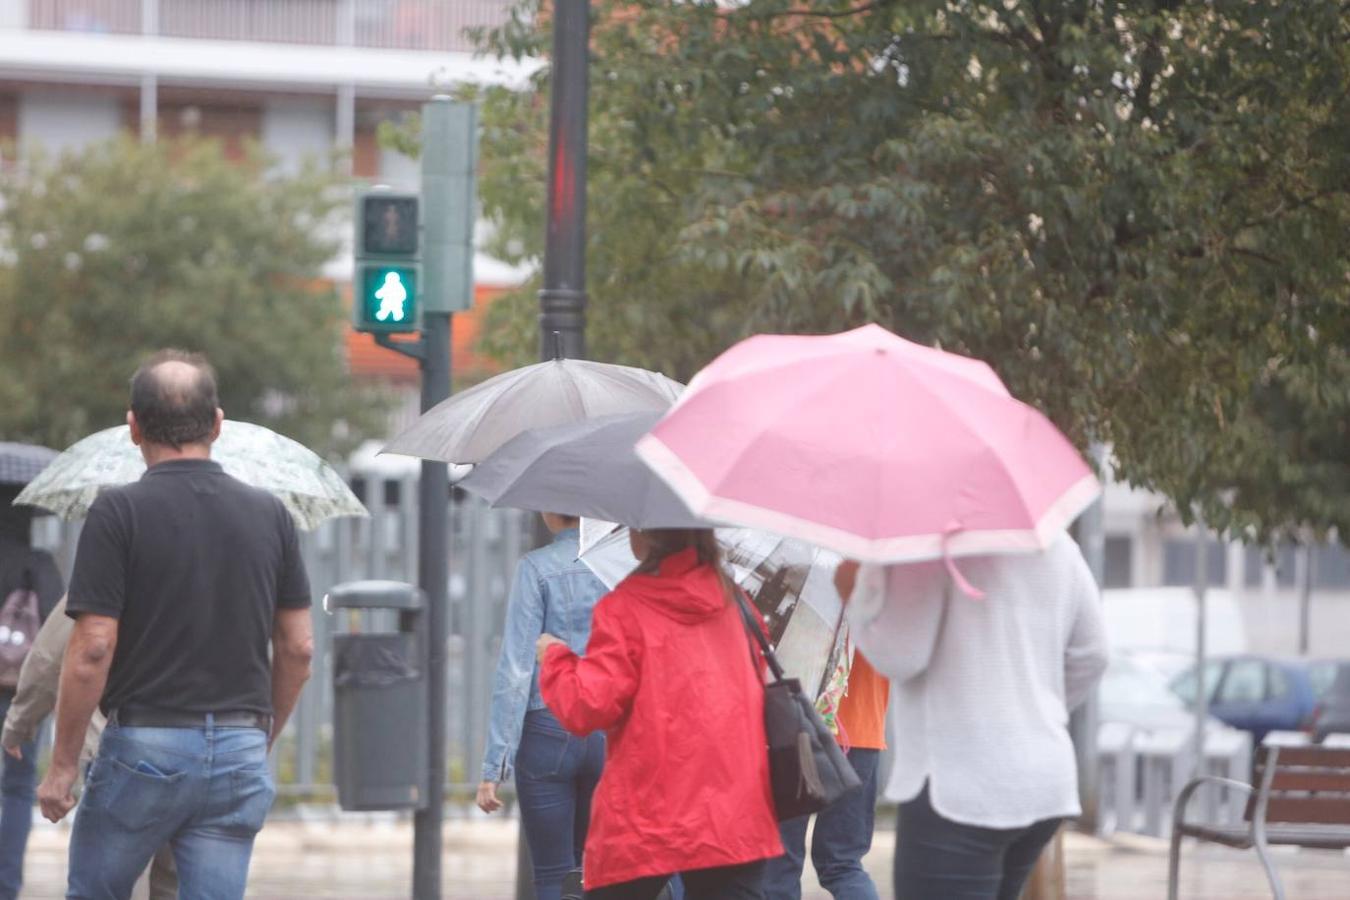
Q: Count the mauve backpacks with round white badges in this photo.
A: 1